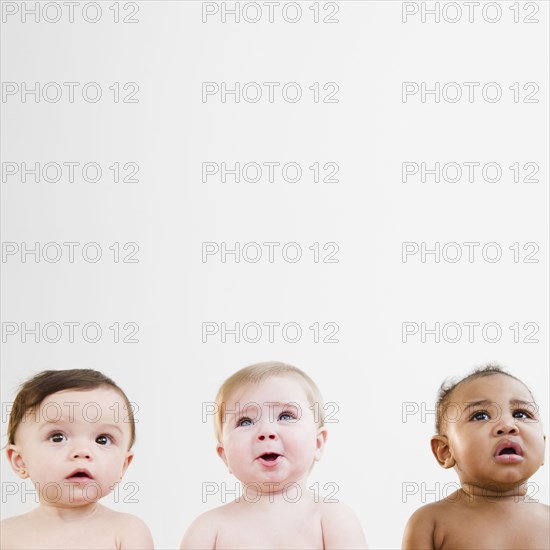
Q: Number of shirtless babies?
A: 3